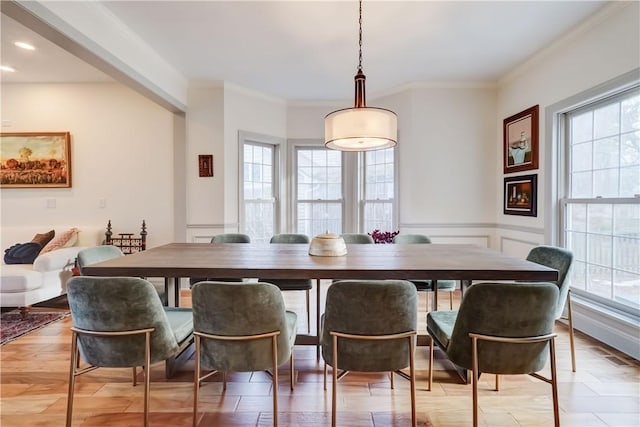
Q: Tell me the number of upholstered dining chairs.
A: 10